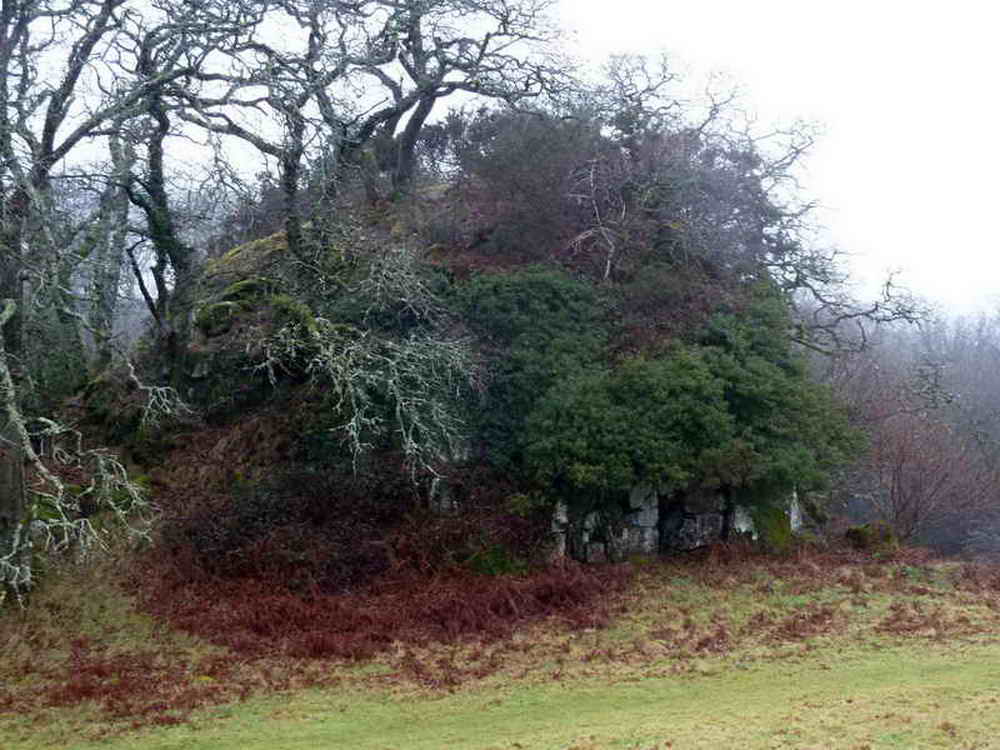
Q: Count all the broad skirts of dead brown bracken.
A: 1